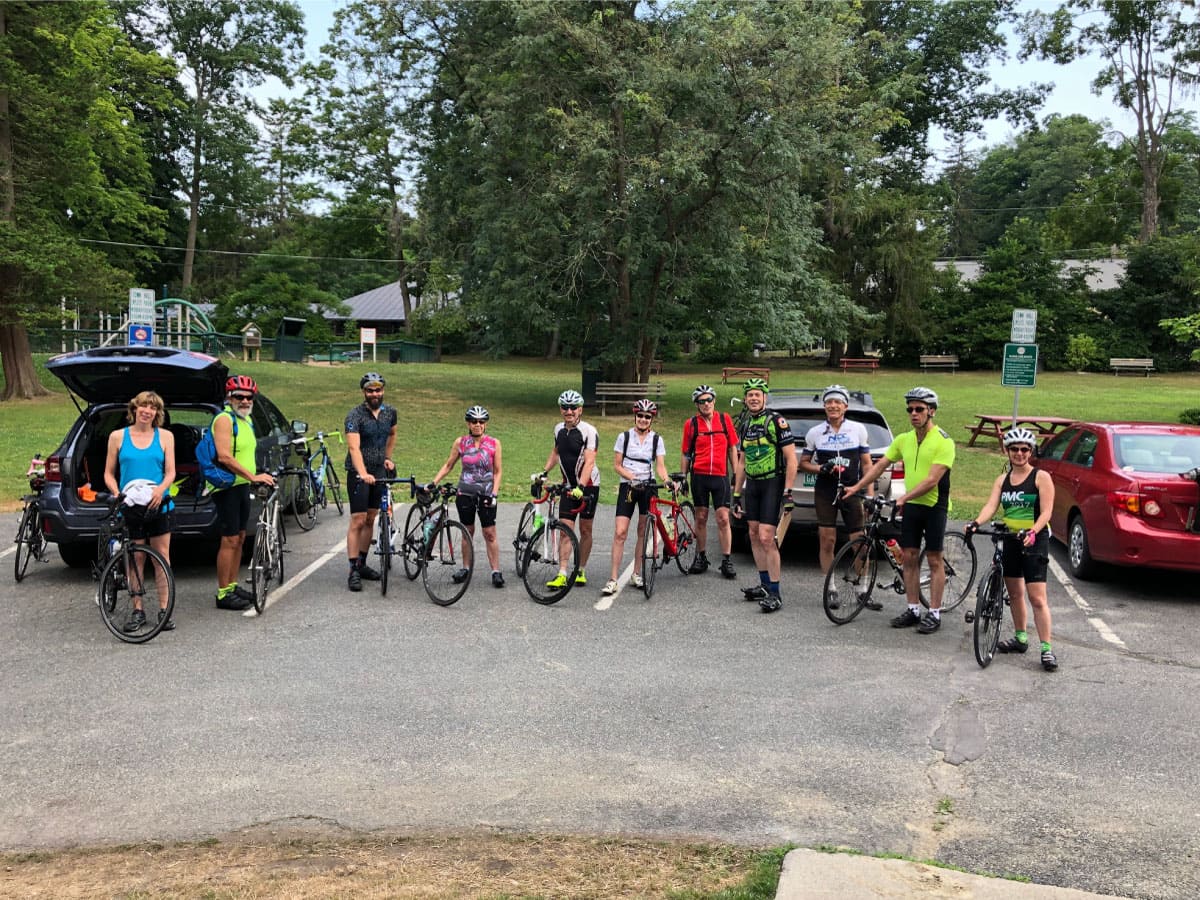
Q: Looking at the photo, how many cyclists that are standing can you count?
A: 11